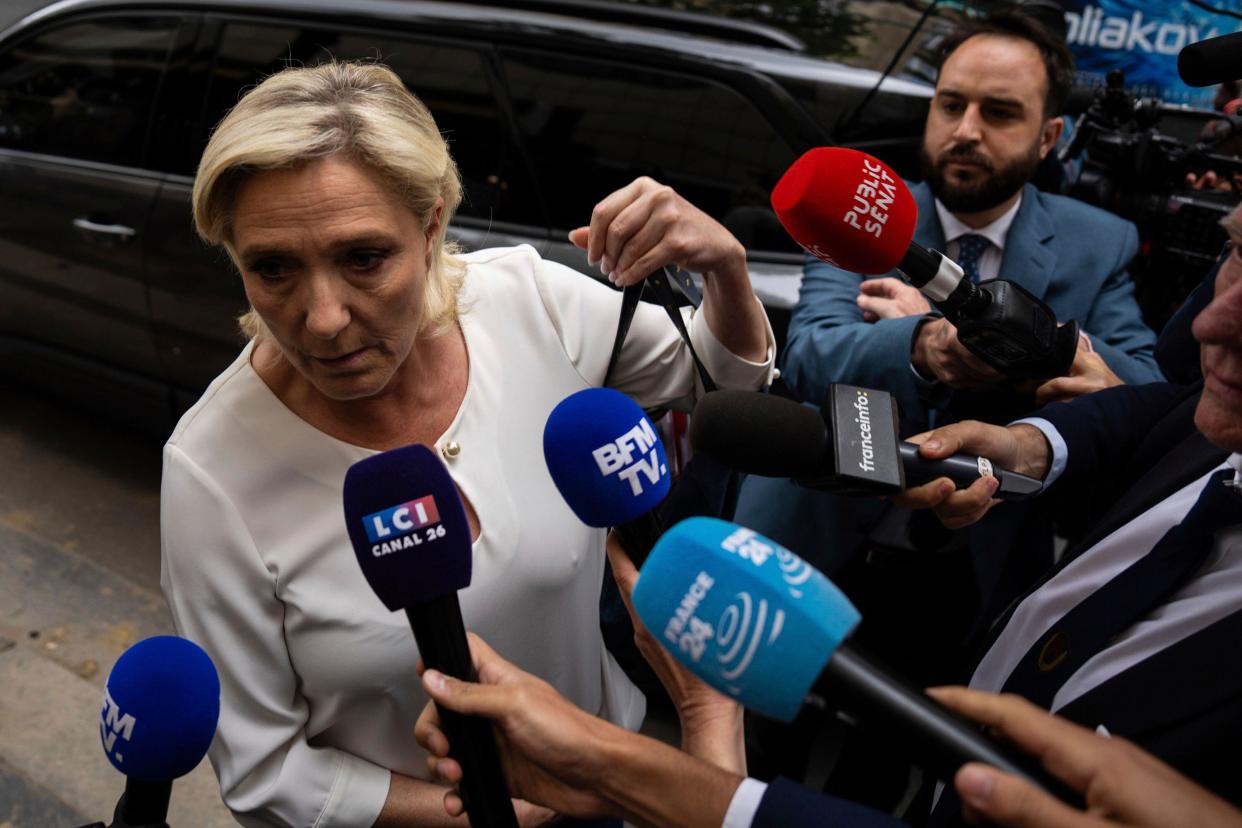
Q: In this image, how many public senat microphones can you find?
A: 1